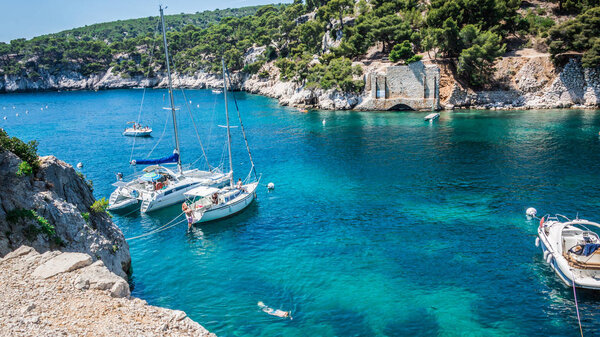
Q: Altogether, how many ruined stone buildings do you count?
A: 1